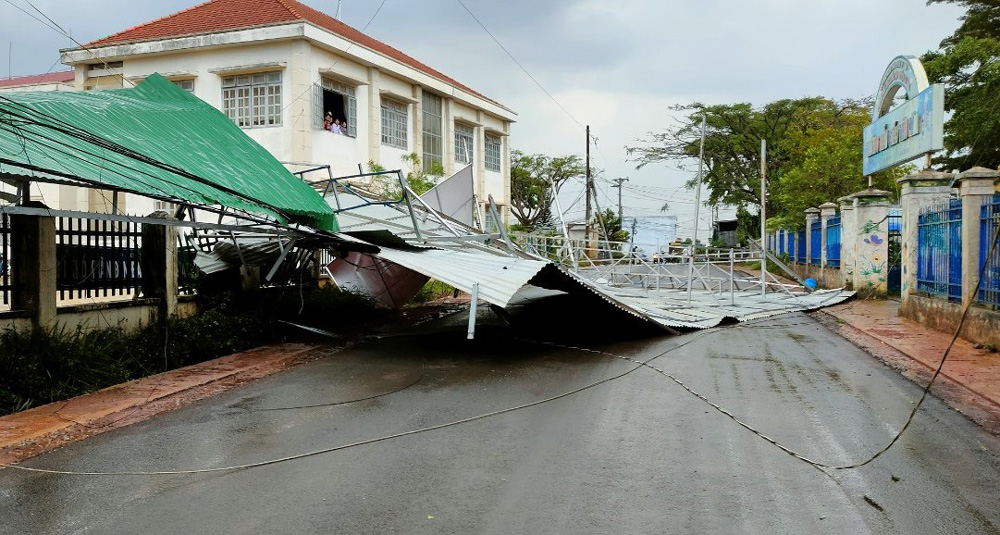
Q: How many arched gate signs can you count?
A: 1